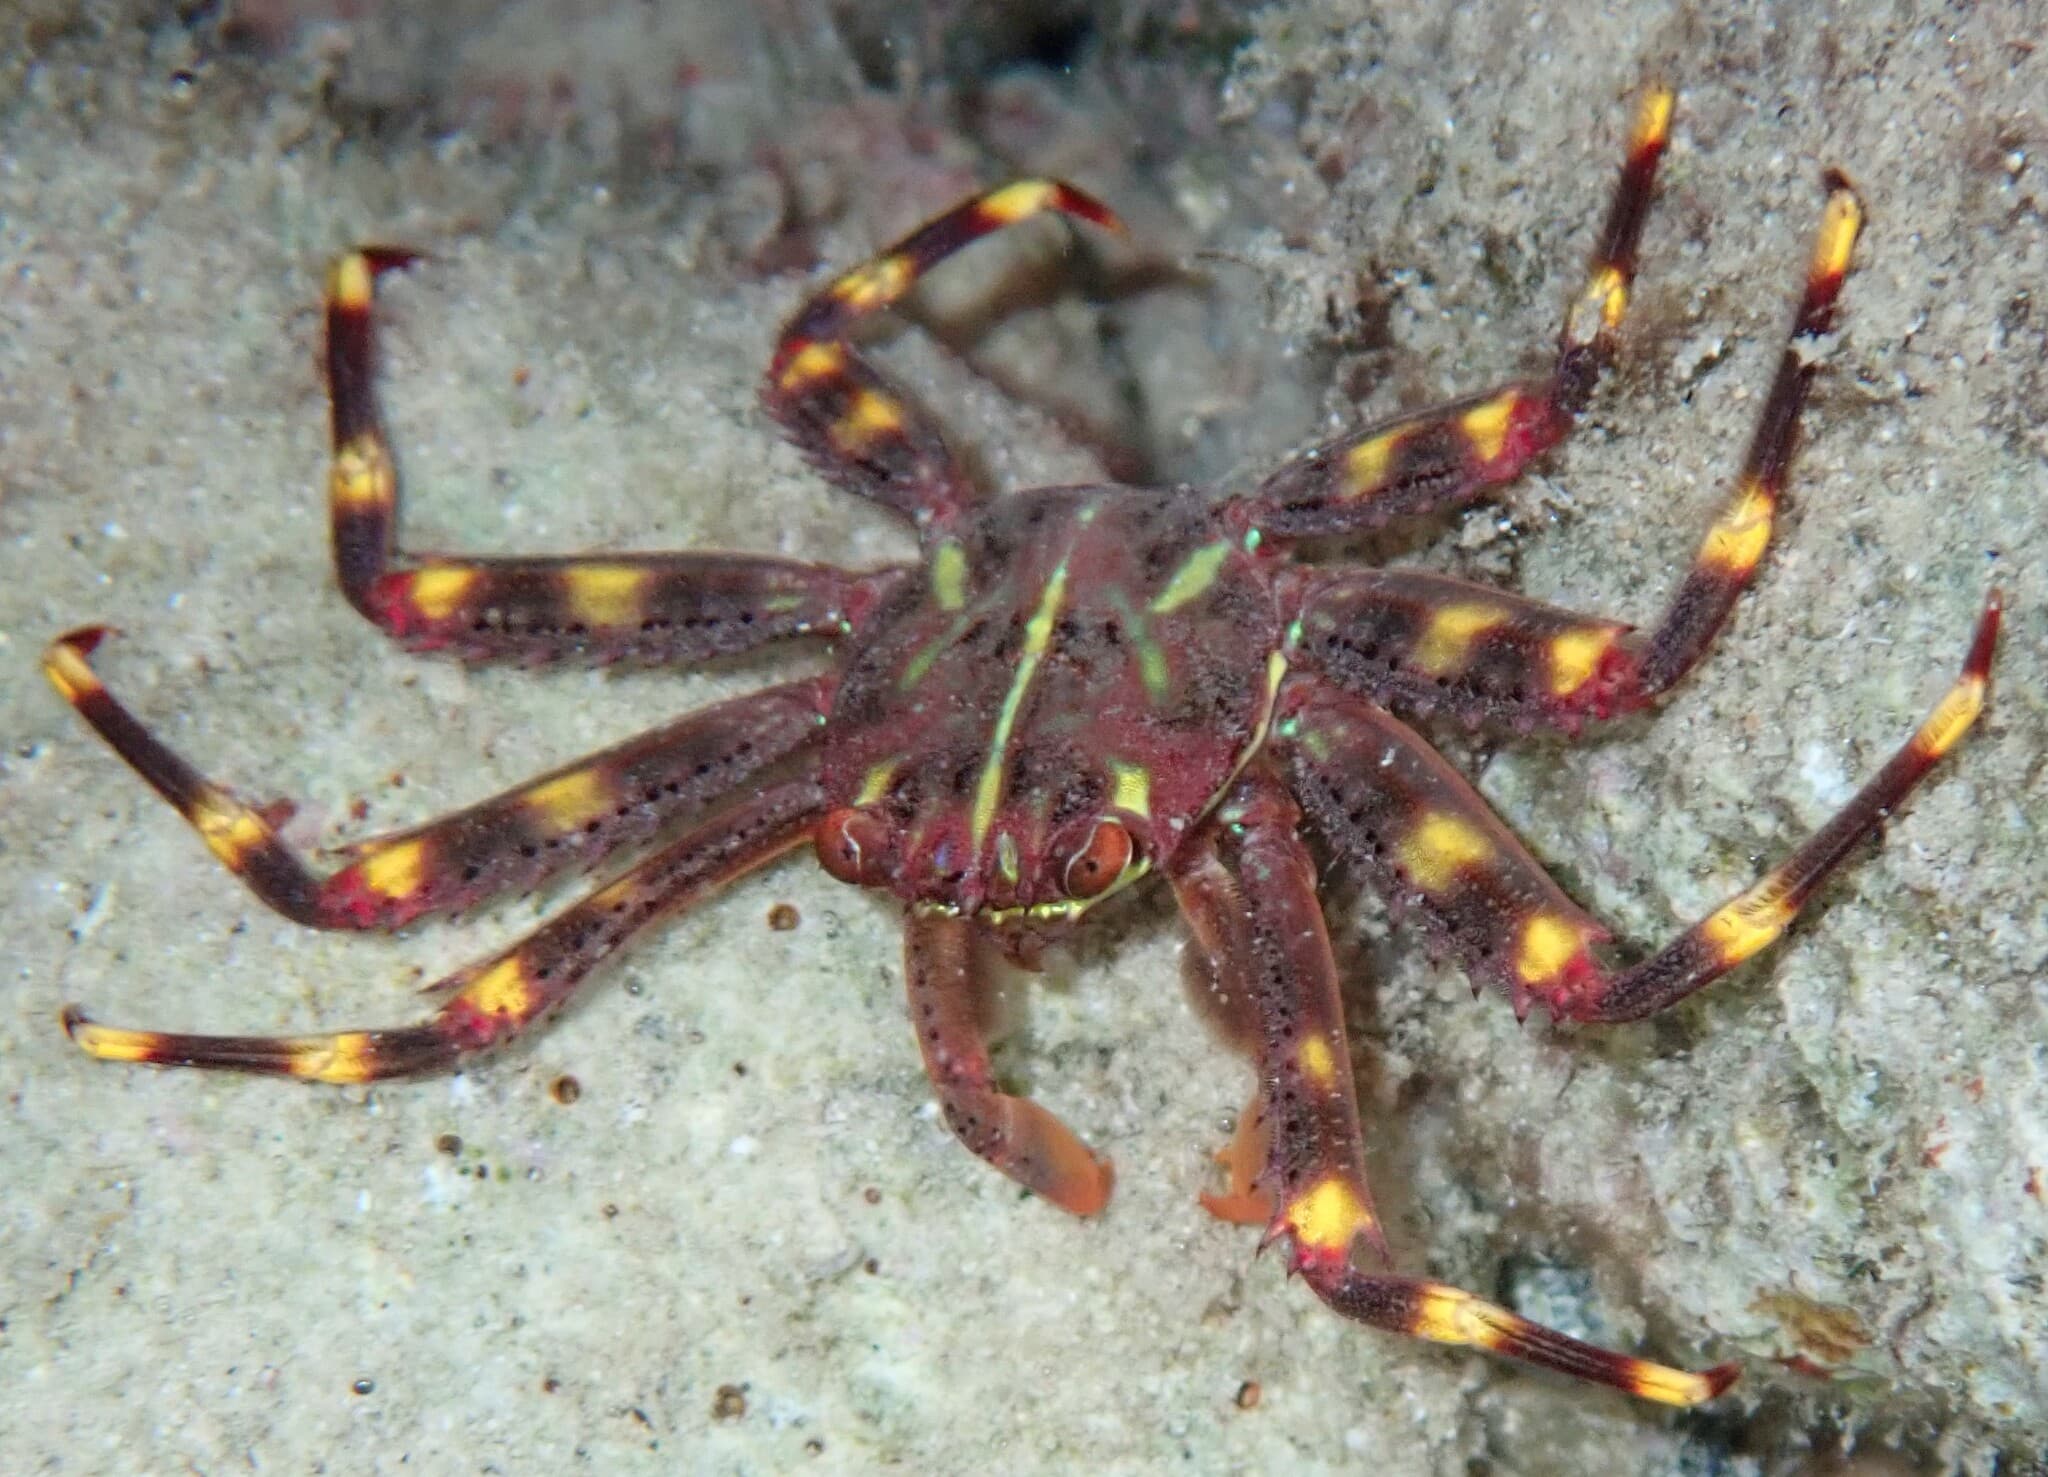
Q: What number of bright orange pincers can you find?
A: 2